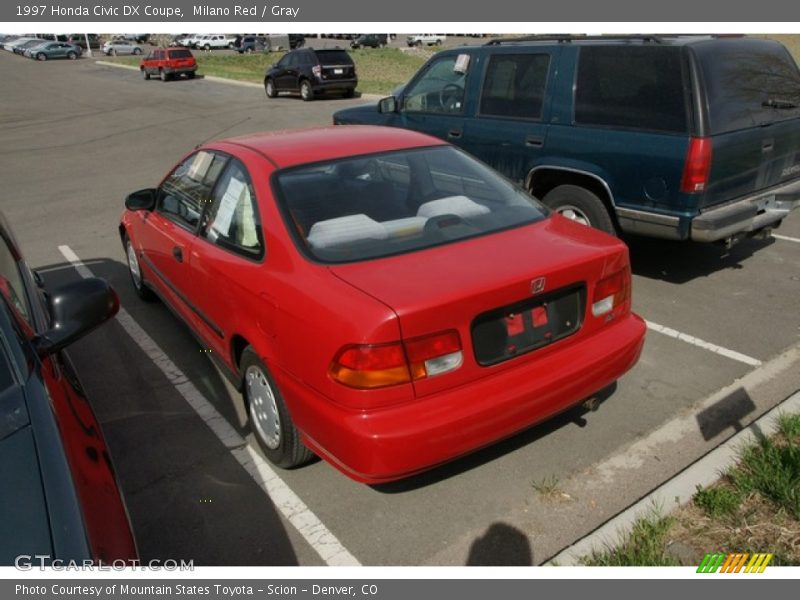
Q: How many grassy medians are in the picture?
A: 2